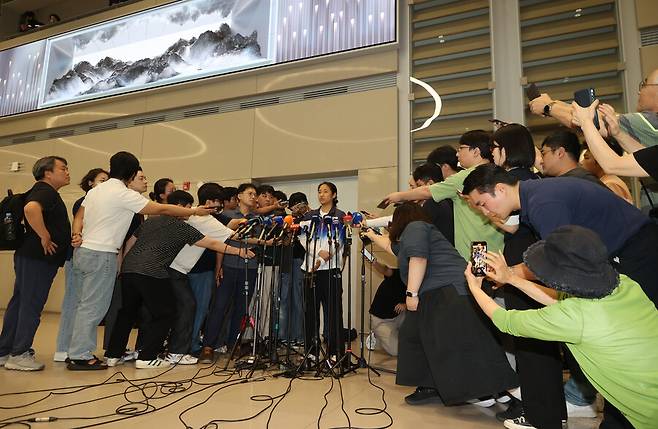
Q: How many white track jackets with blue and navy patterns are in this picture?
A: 1